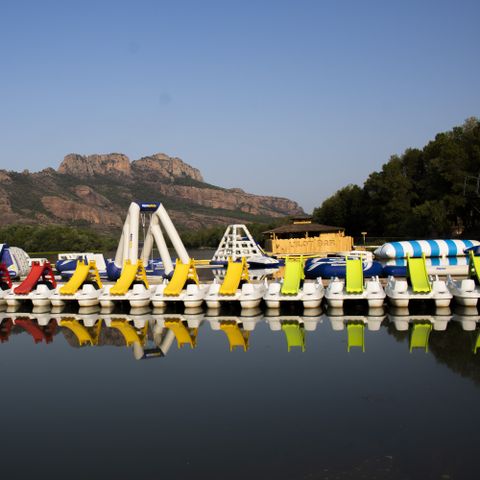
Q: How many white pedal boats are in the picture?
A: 10